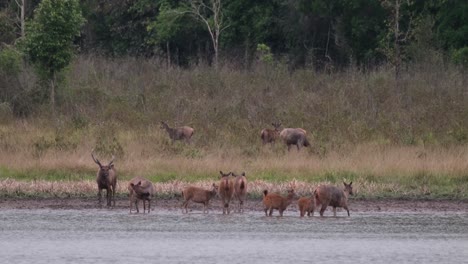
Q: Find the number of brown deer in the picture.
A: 11